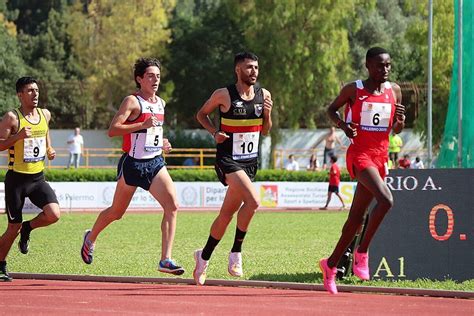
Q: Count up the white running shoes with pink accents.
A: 2